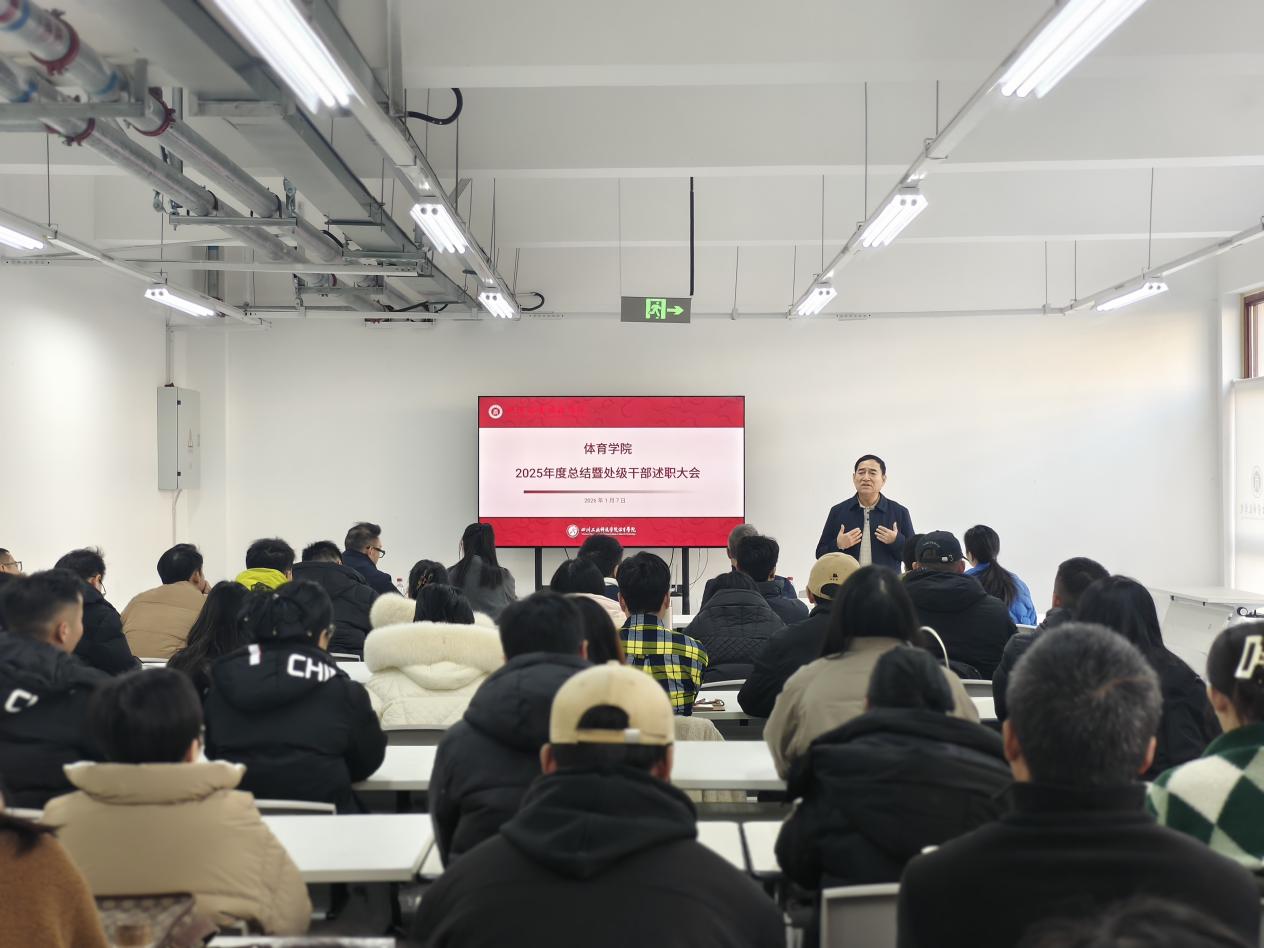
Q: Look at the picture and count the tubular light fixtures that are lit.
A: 9